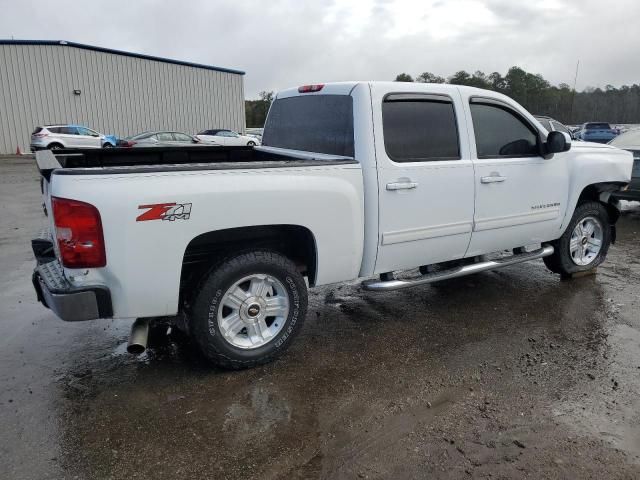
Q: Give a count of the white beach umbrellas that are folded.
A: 0